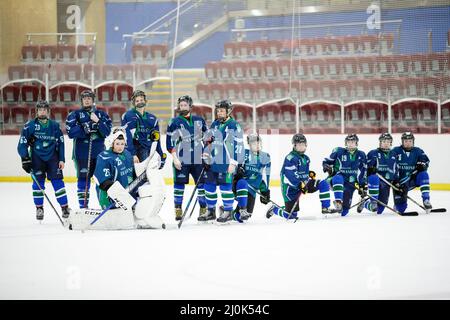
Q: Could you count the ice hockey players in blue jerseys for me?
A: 11